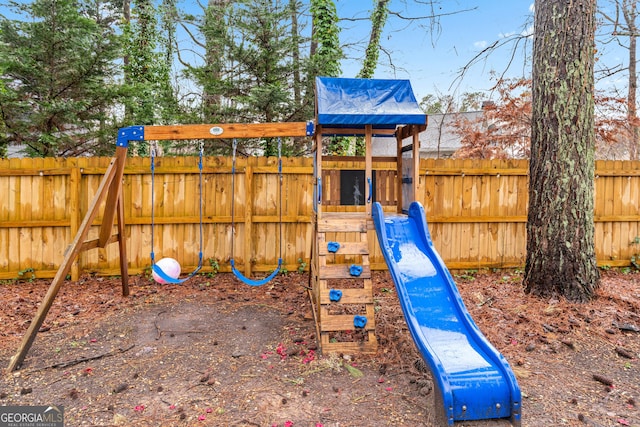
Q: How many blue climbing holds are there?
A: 4